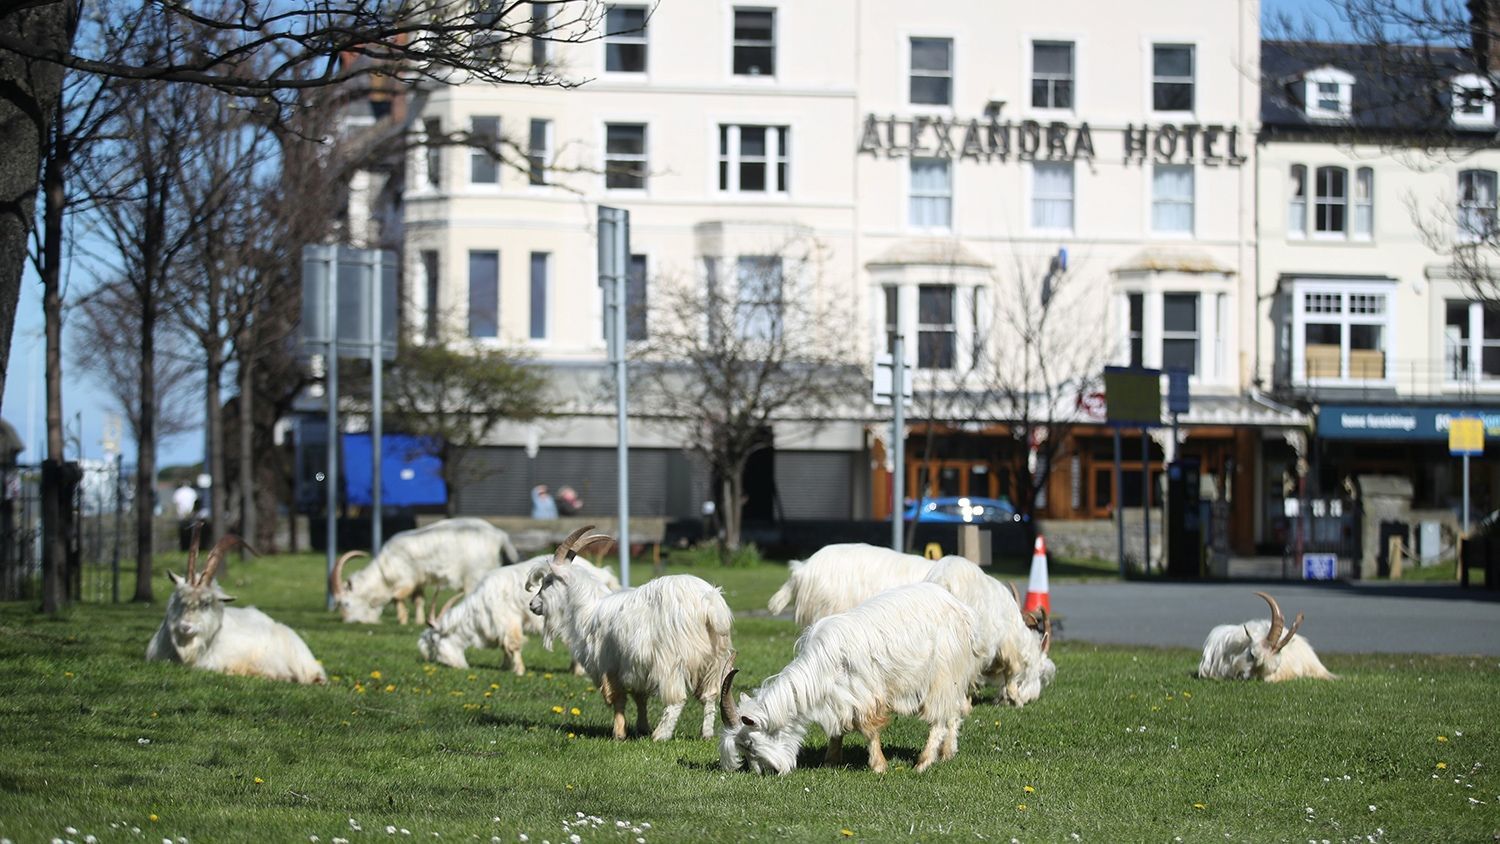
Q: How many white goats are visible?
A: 8